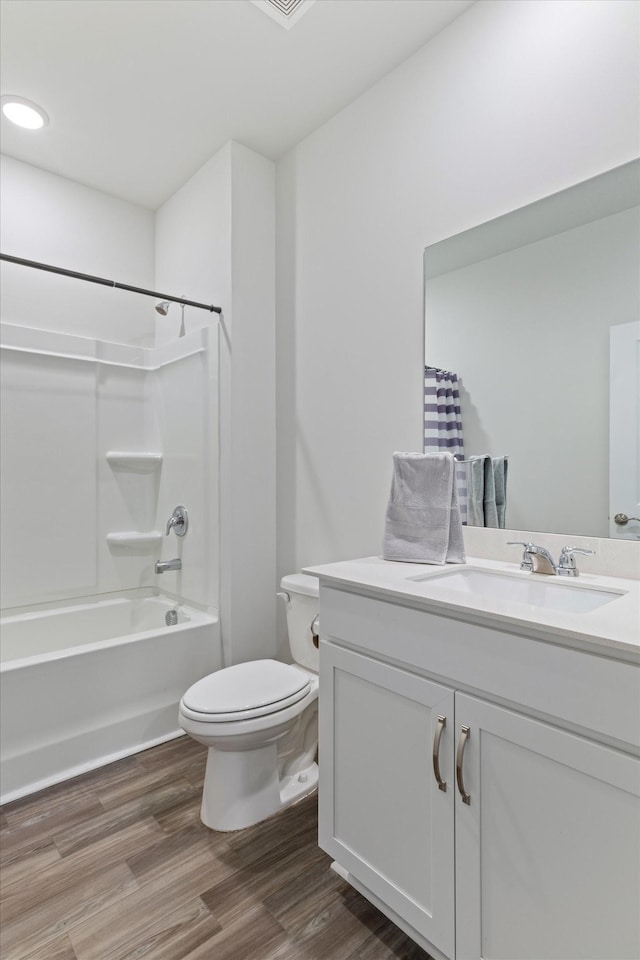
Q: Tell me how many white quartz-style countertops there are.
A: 1